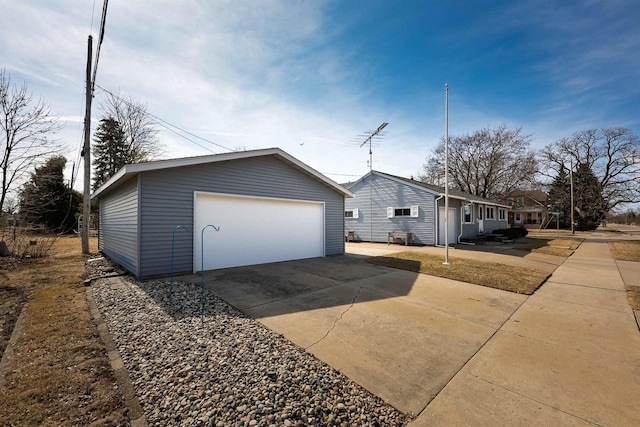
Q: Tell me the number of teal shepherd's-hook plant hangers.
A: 2